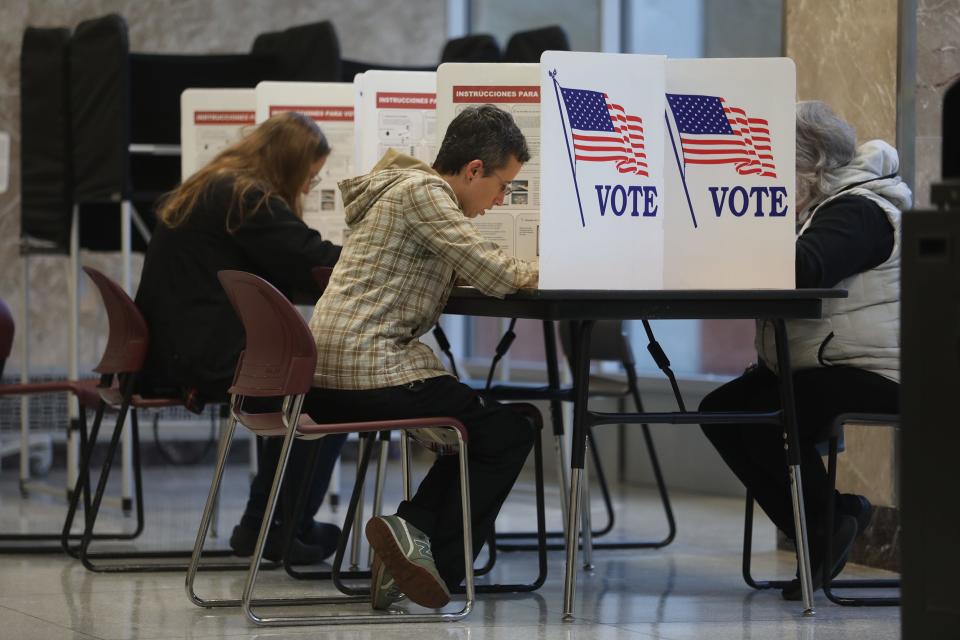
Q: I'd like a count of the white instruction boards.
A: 4